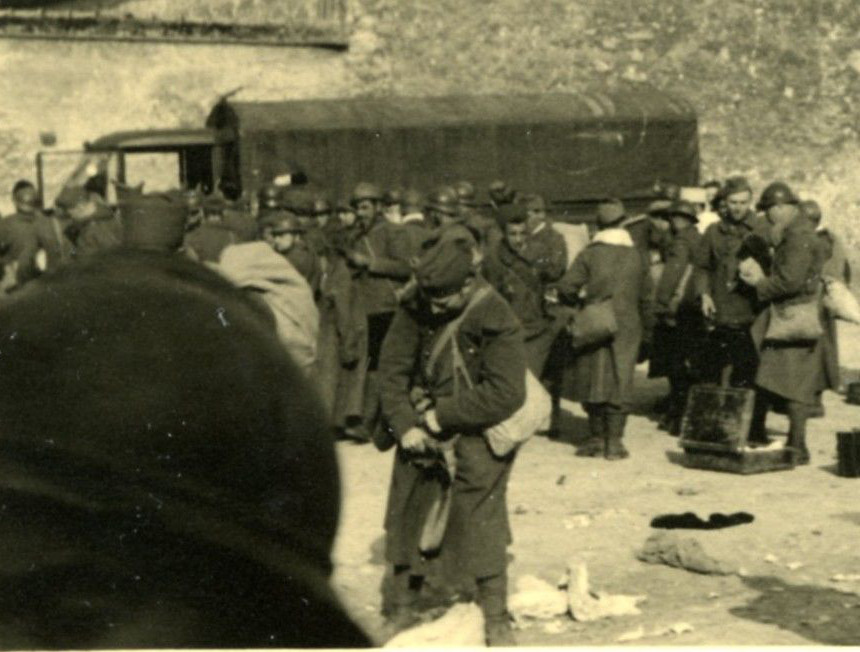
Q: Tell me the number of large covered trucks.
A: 1